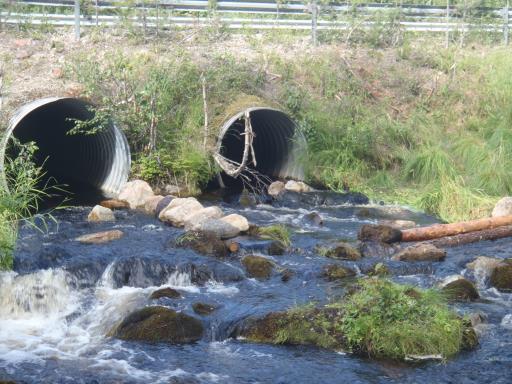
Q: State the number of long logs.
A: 2